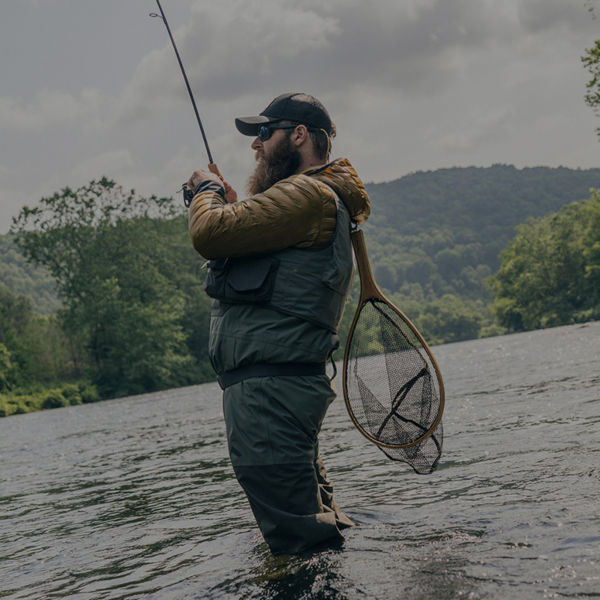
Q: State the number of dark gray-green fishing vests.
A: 1